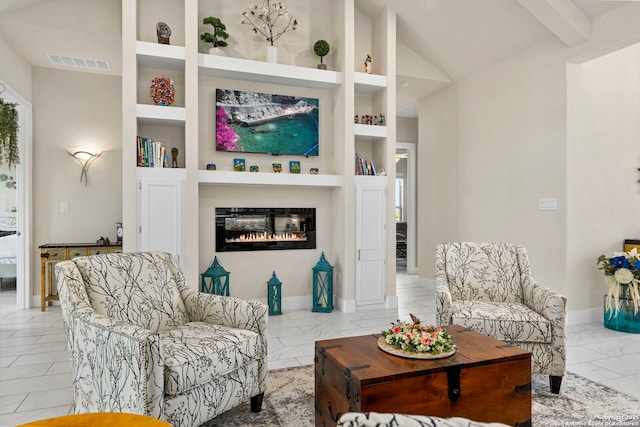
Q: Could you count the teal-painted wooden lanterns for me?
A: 3